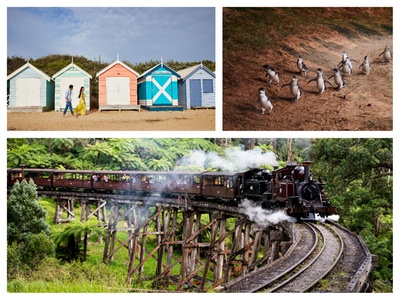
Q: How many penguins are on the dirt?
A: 10